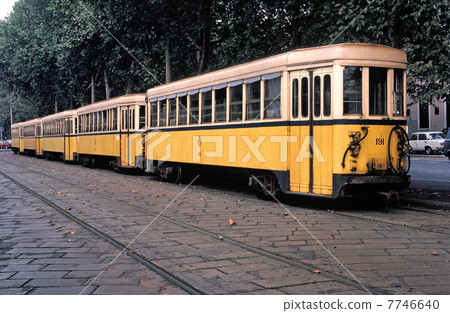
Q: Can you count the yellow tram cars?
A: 5